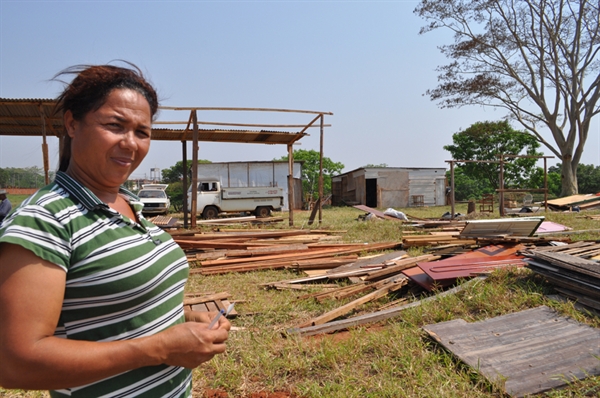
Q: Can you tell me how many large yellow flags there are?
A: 0